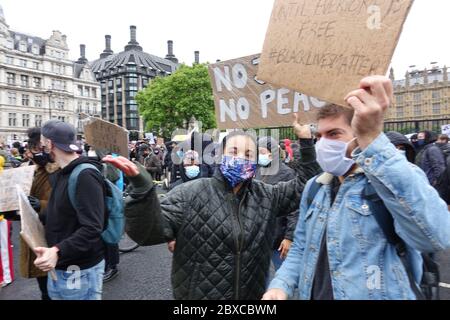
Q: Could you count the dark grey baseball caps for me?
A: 1